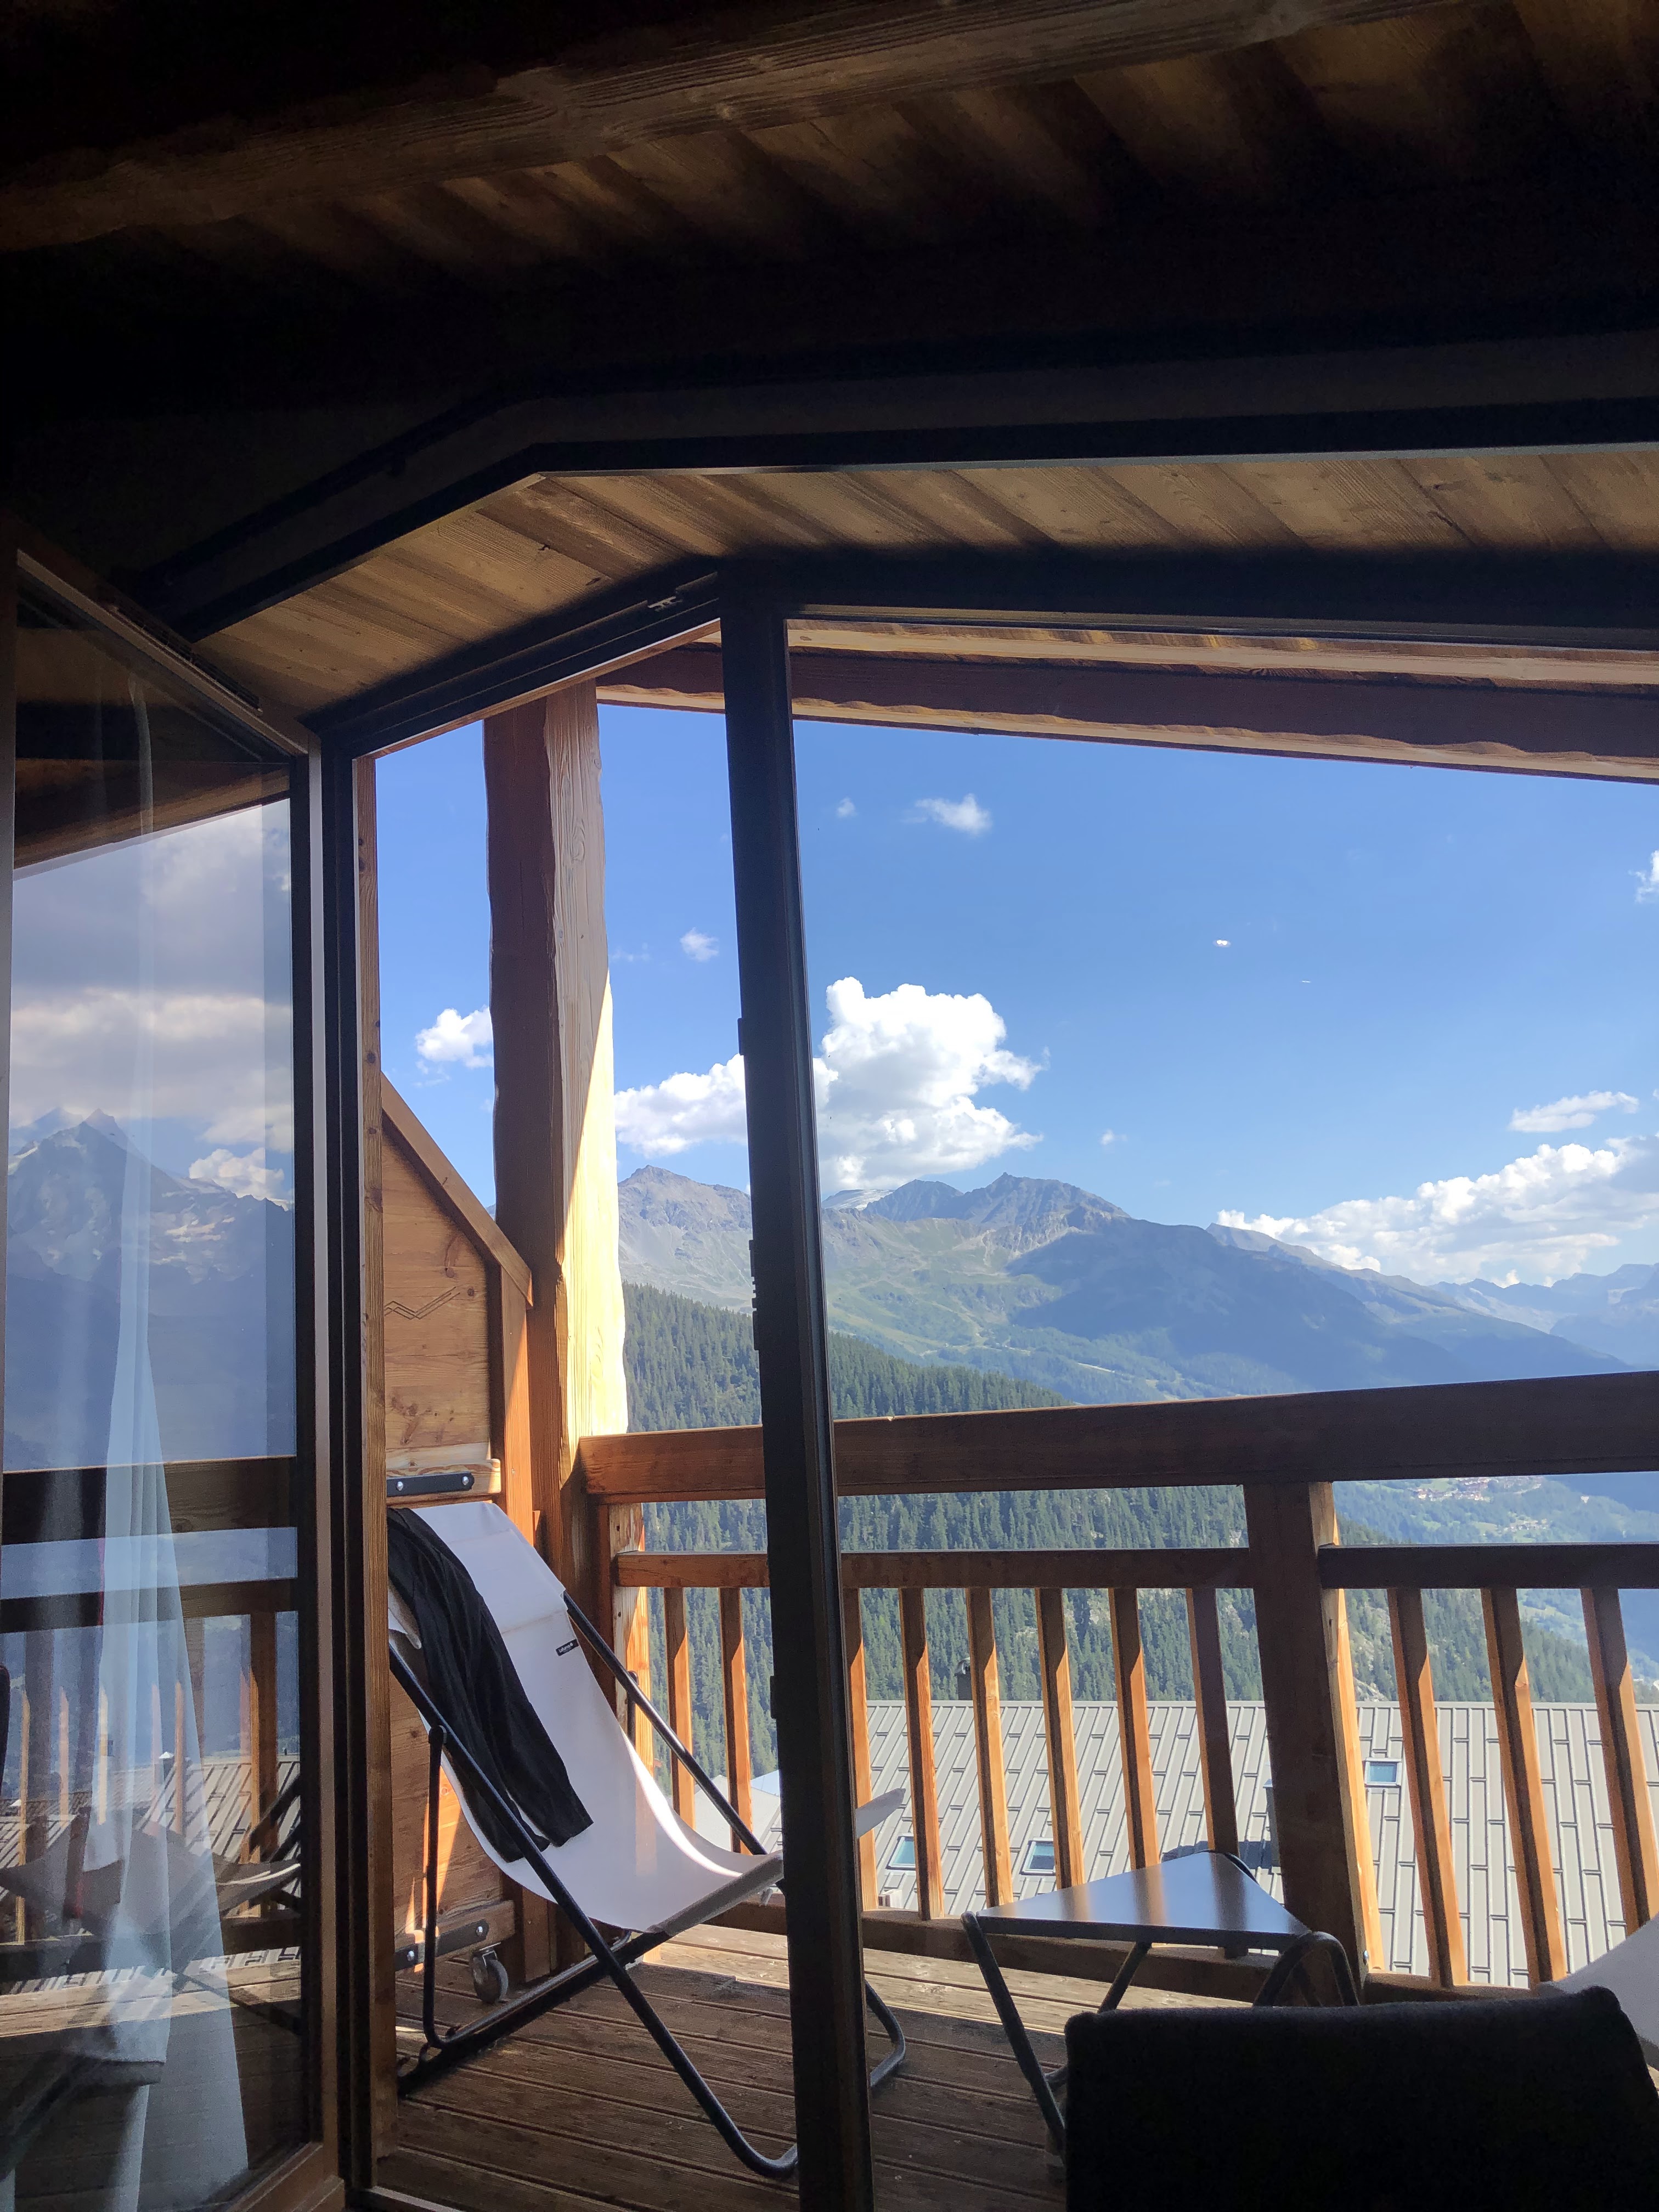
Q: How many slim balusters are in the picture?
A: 11